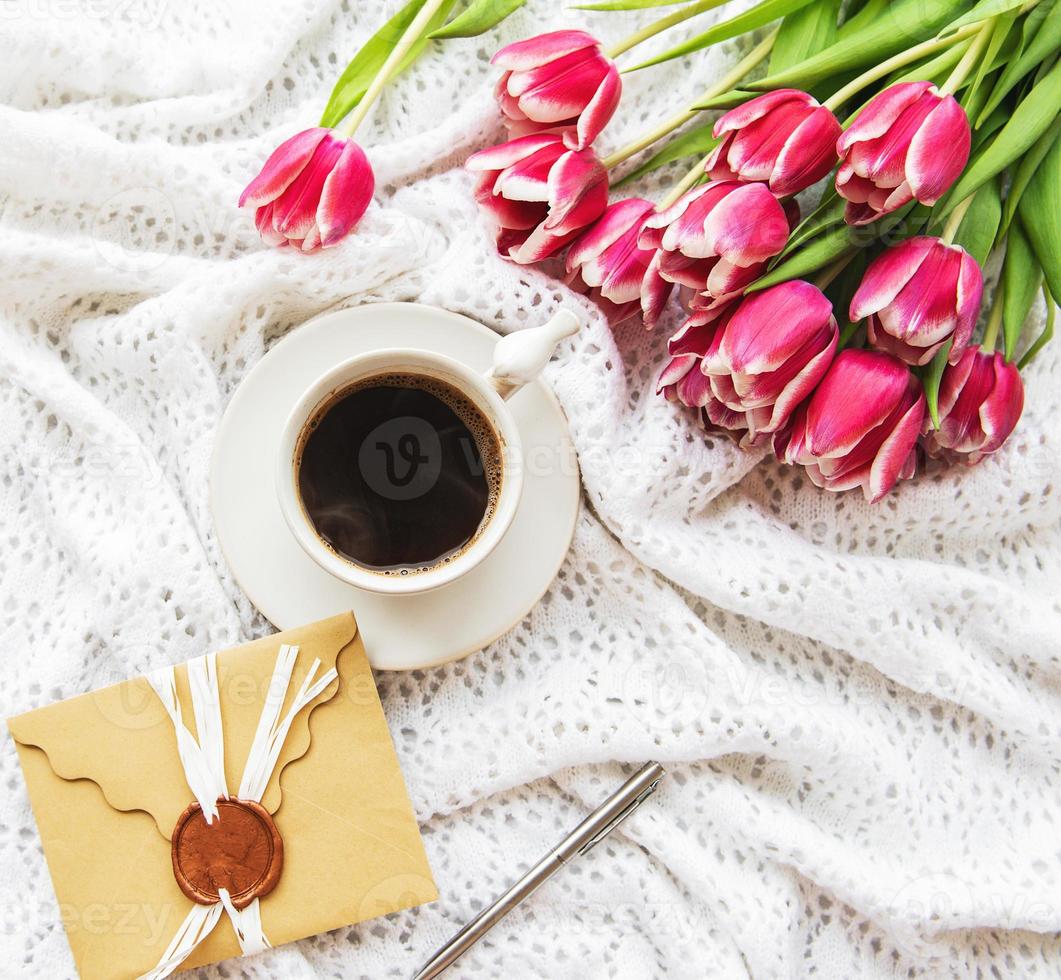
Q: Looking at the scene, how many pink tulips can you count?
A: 12